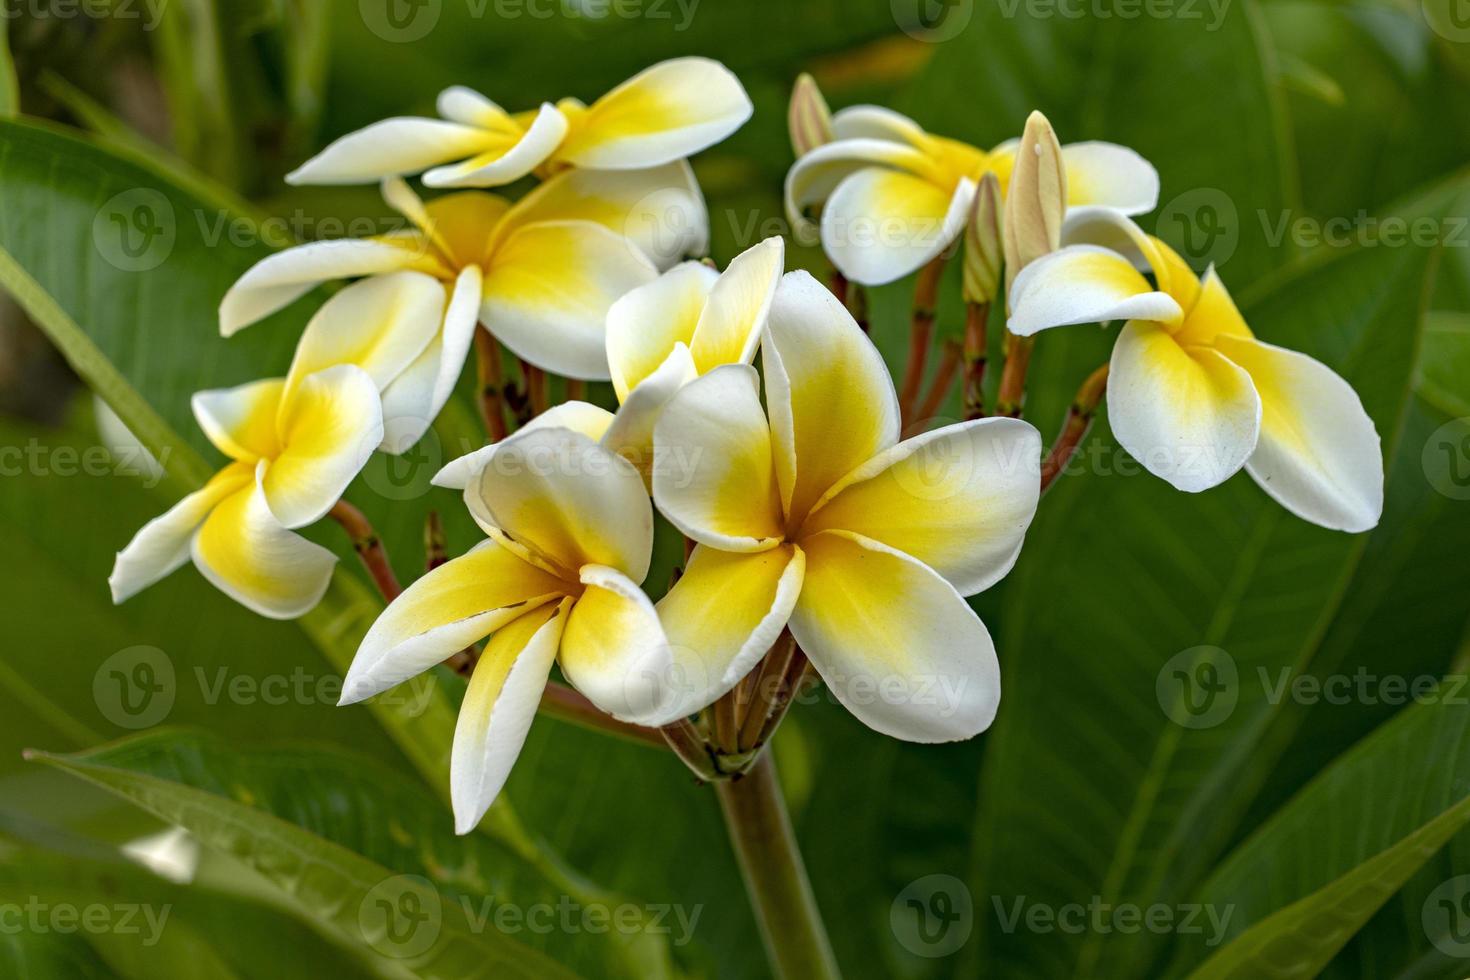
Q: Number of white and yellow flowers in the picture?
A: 8